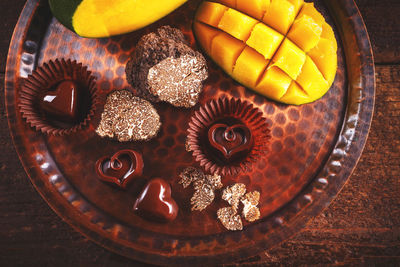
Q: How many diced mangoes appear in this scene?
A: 1